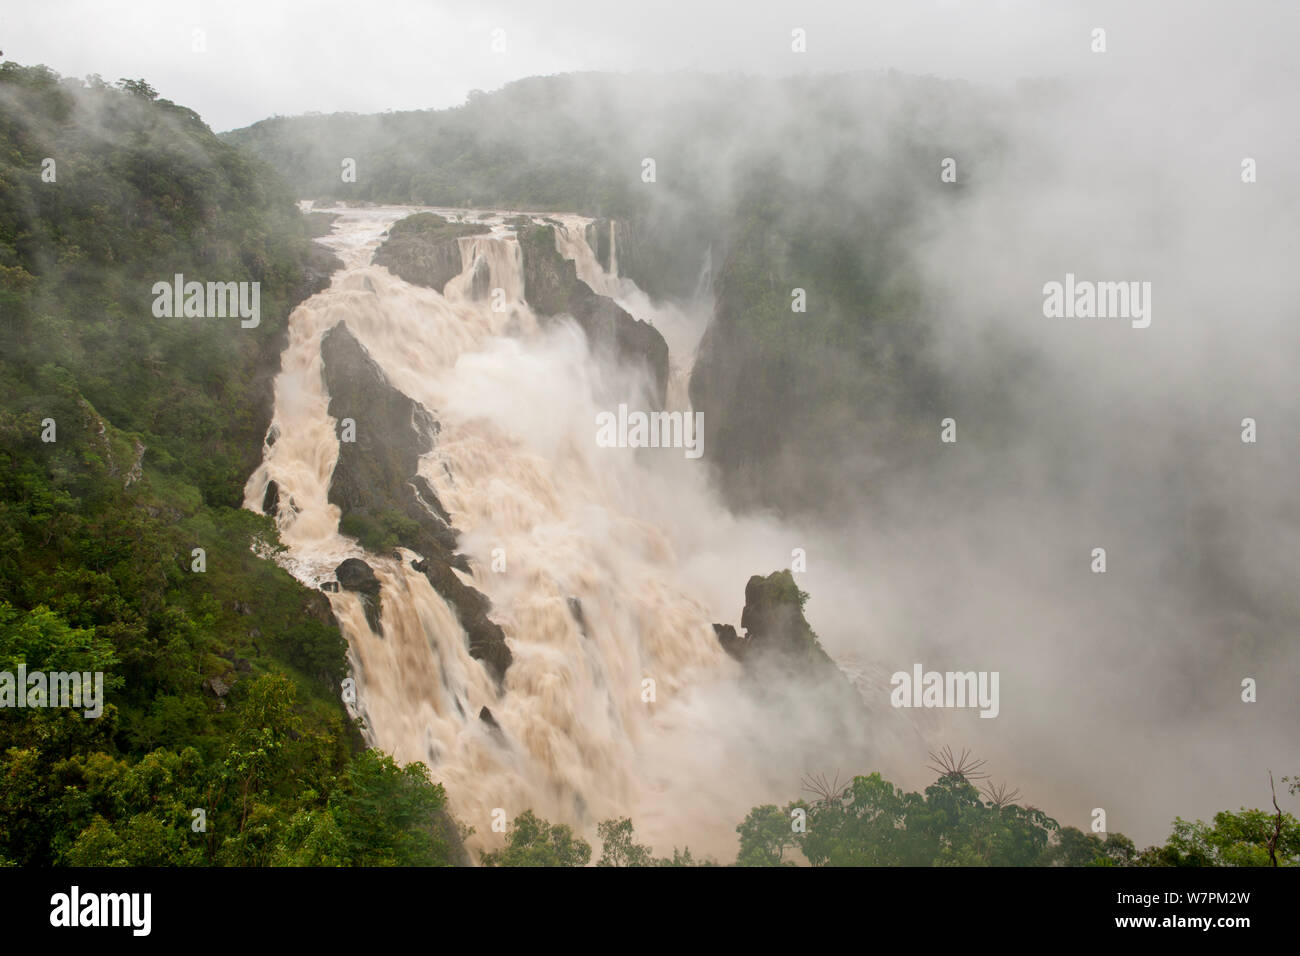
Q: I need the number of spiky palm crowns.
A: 3